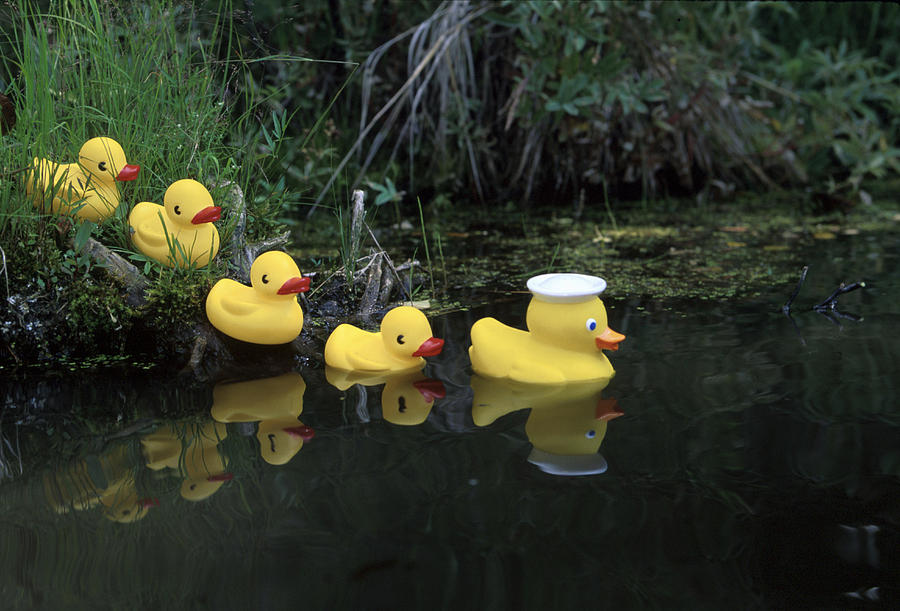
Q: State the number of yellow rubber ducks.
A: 5